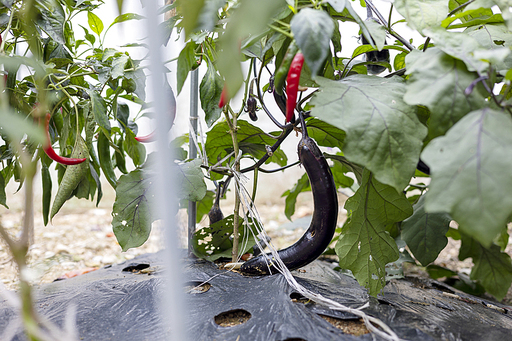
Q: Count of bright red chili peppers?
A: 4